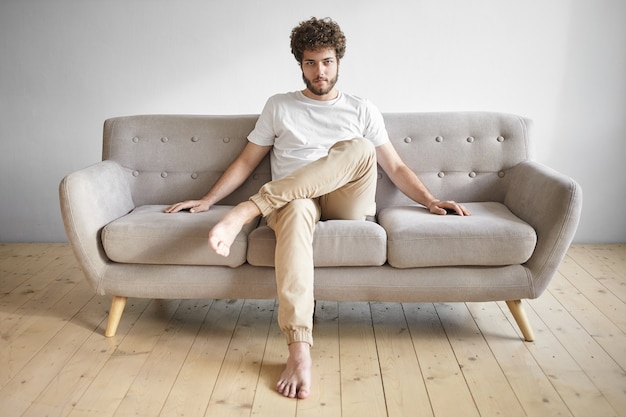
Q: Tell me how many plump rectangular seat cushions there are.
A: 3